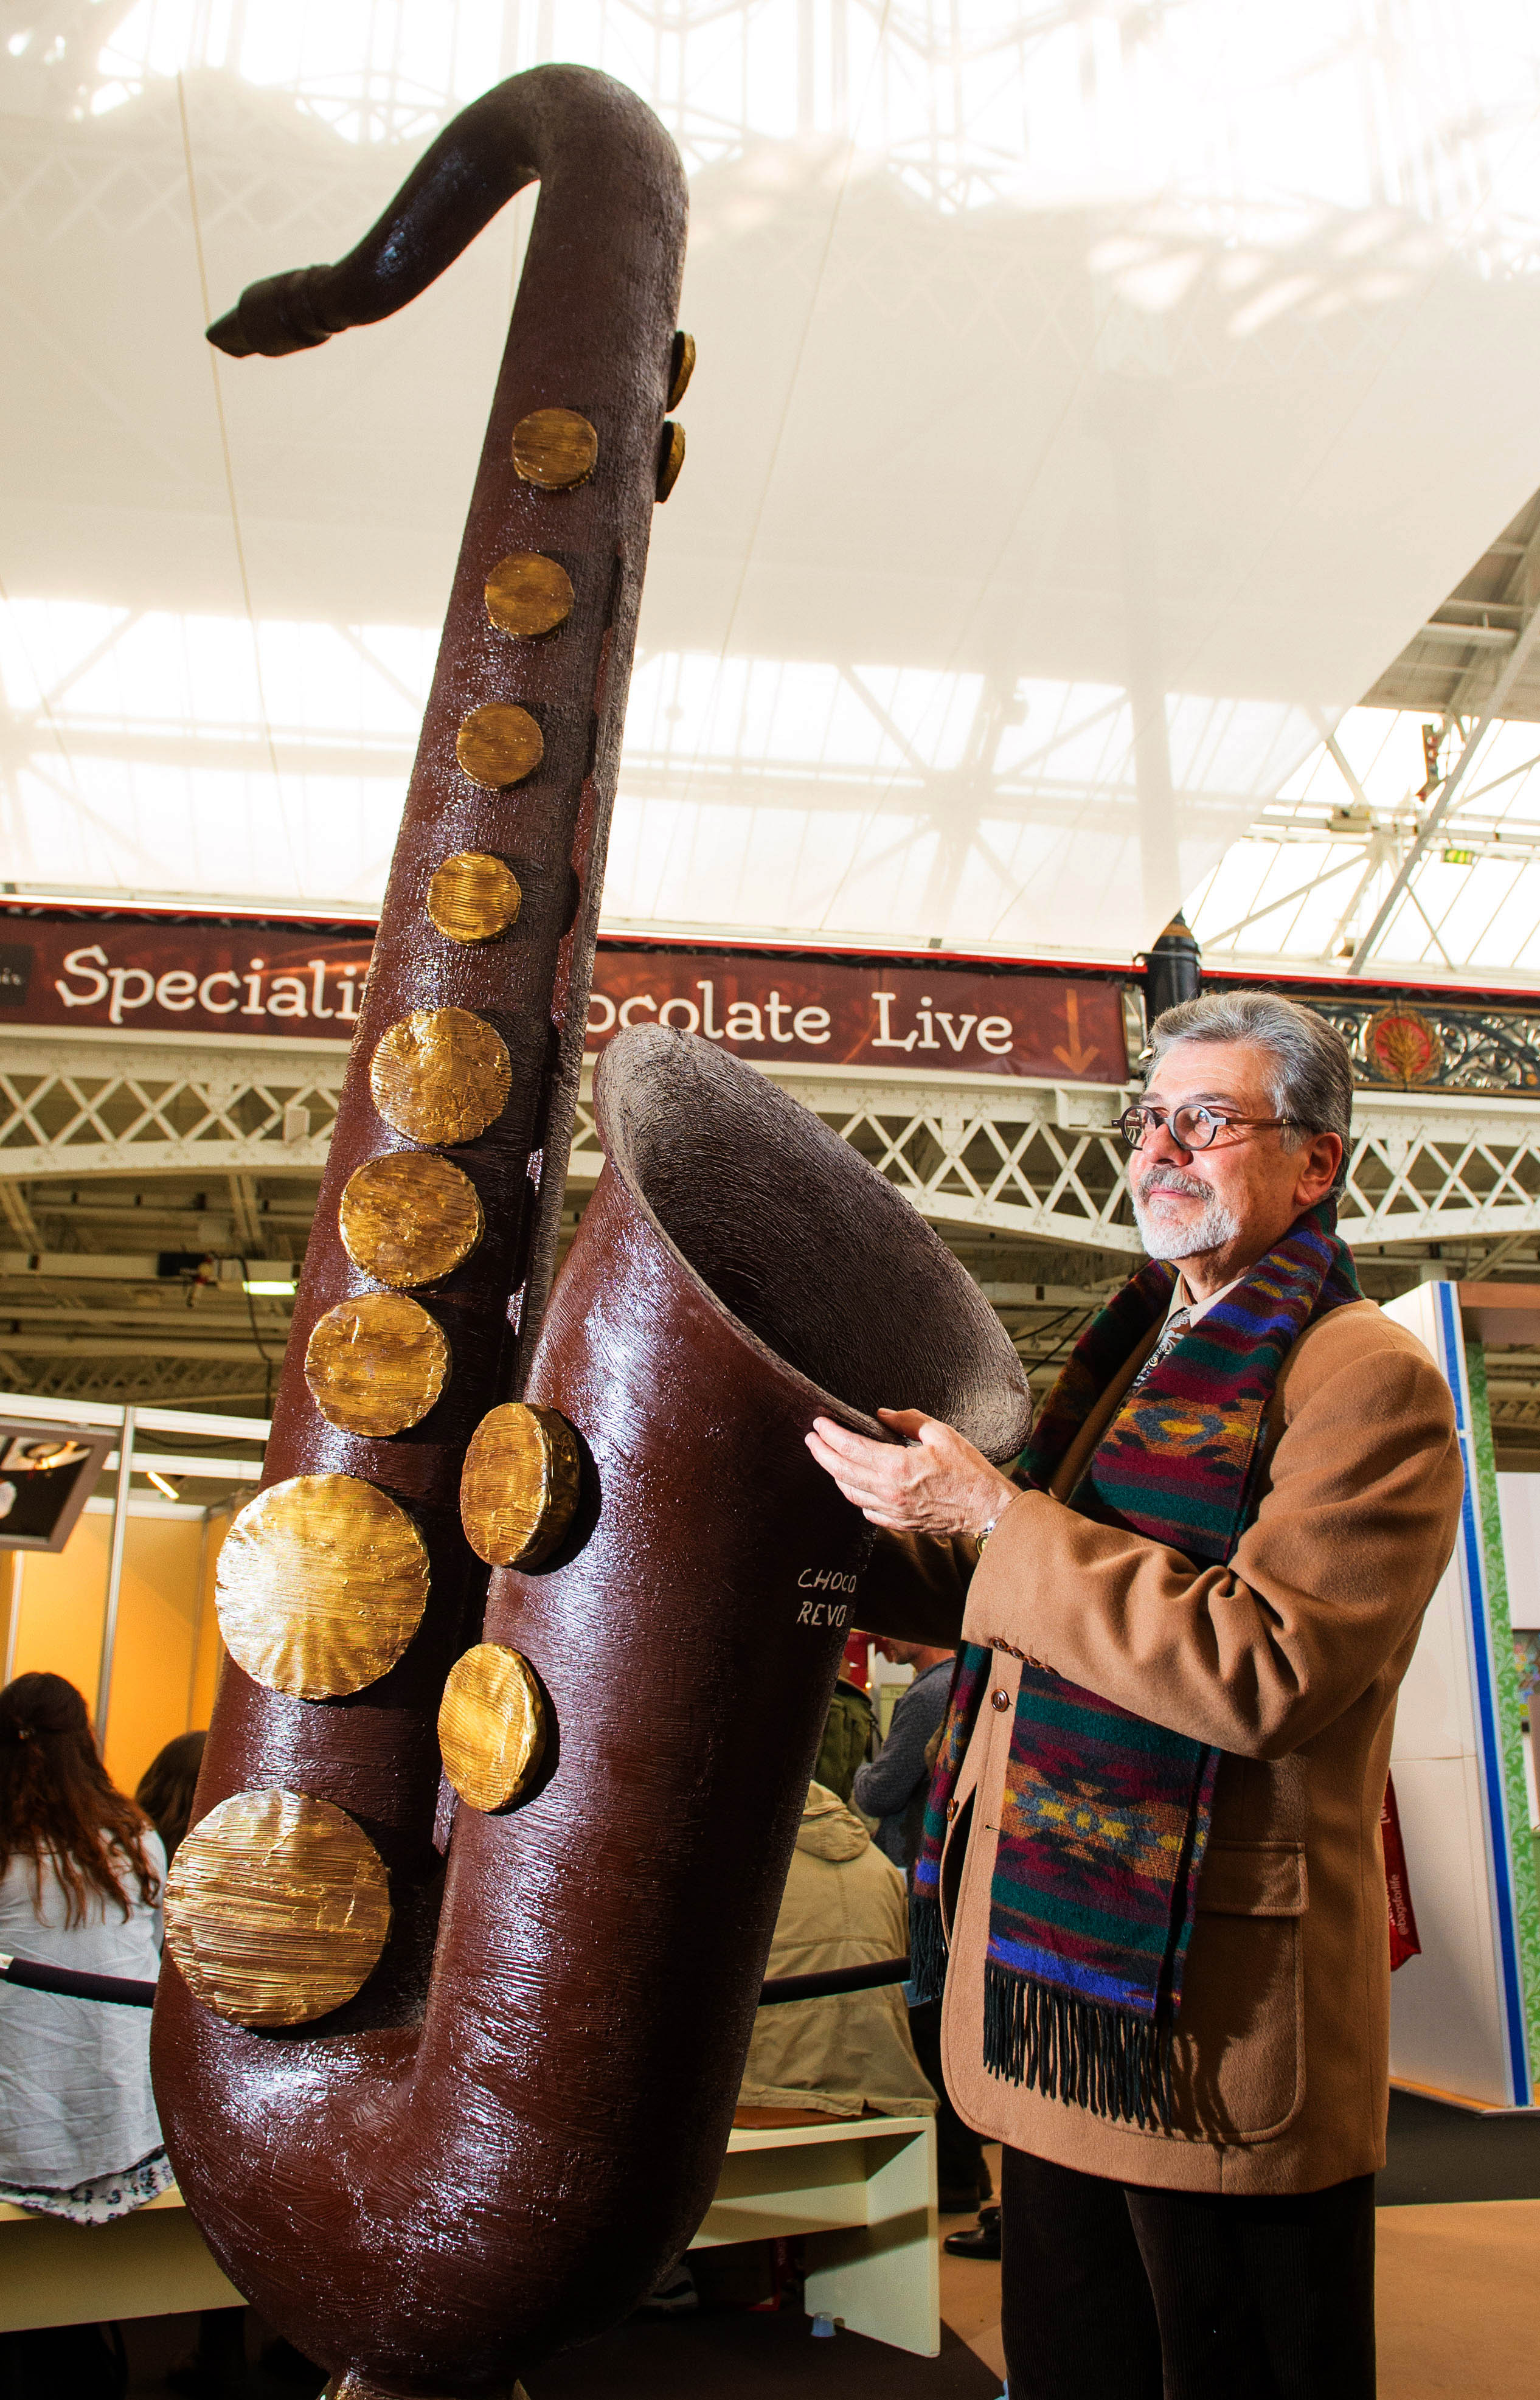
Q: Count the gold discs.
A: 13